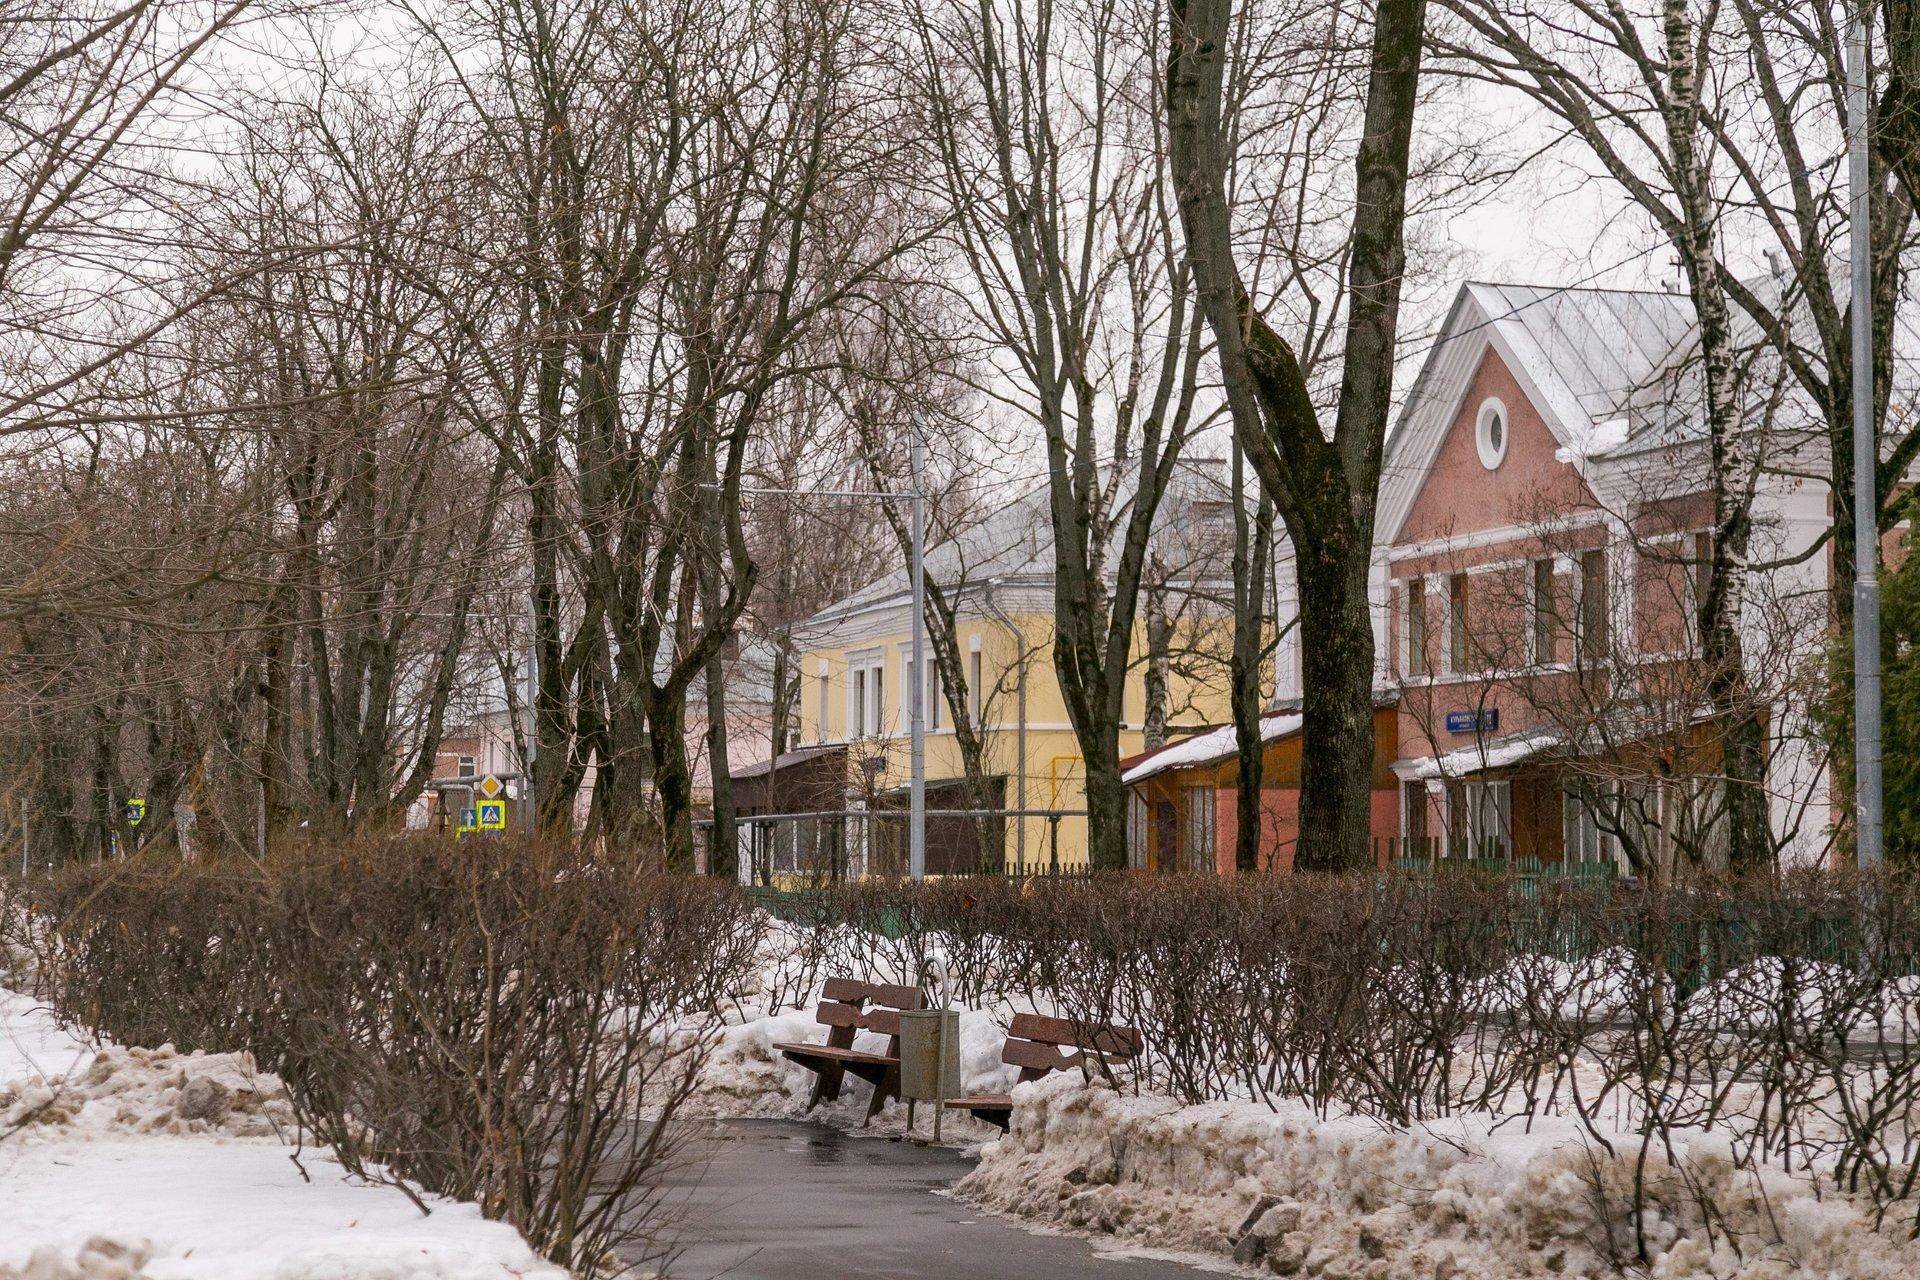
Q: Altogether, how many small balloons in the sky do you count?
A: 0